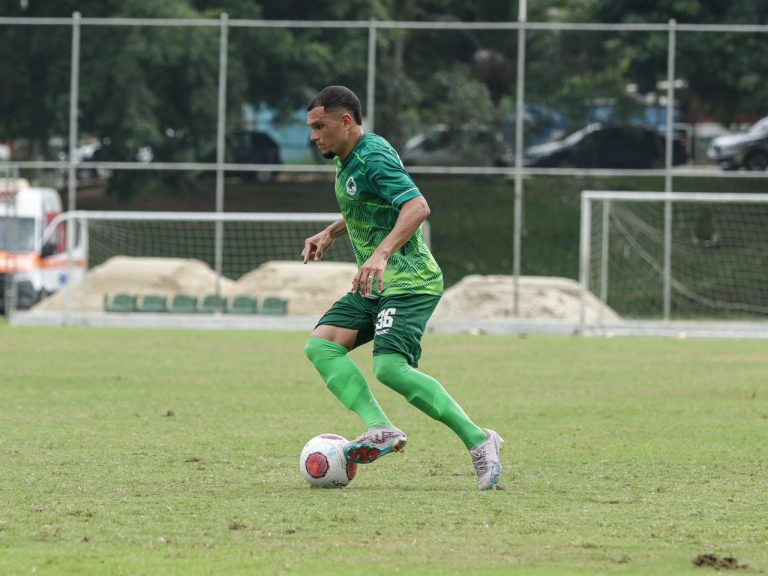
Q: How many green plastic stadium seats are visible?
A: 6